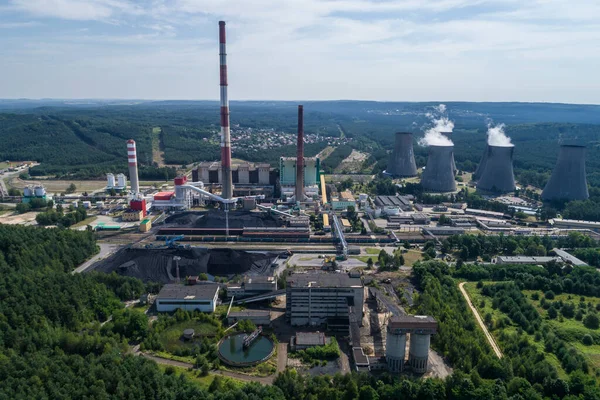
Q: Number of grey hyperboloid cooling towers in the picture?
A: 6